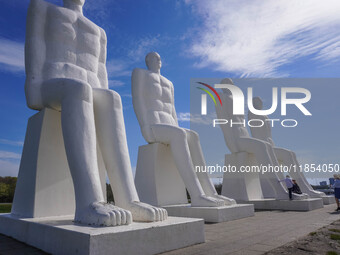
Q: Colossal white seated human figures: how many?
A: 4